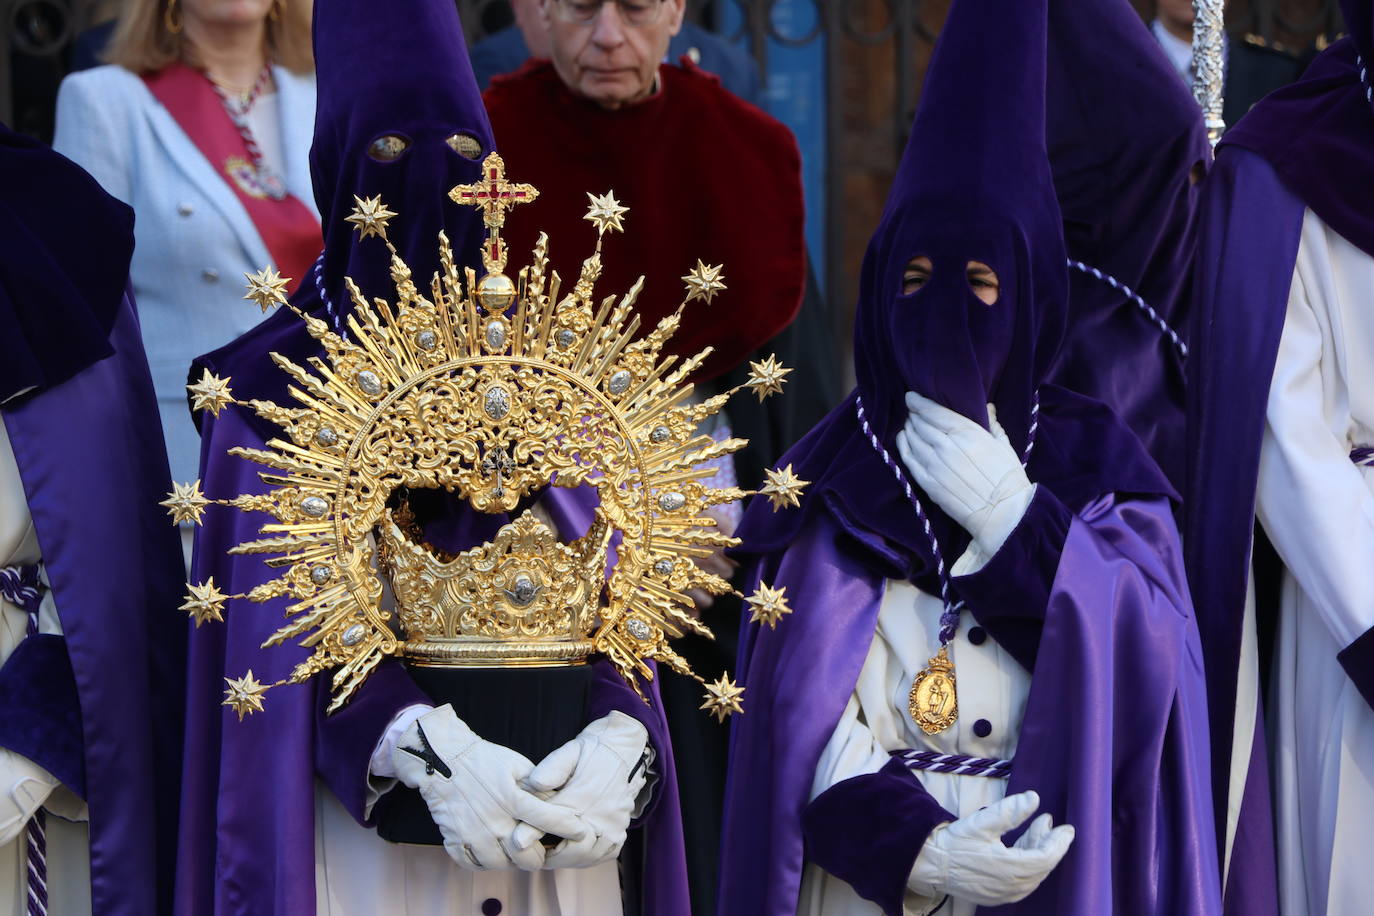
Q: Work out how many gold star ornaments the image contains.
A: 12